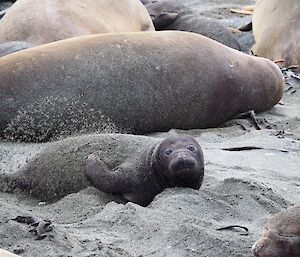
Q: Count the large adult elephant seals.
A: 3